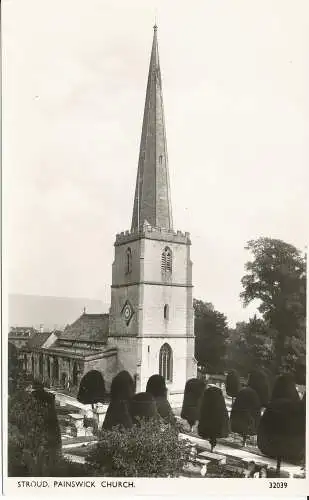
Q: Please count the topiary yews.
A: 11